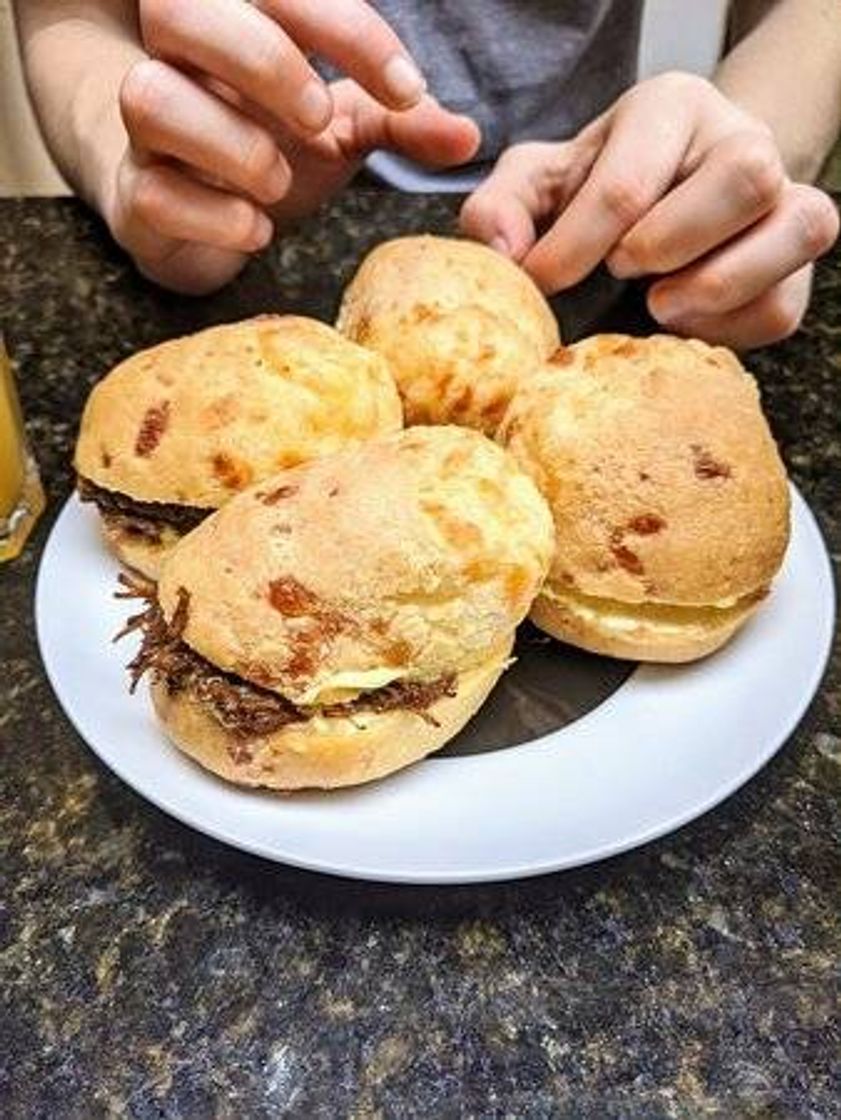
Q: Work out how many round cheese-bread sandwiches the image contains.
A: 4